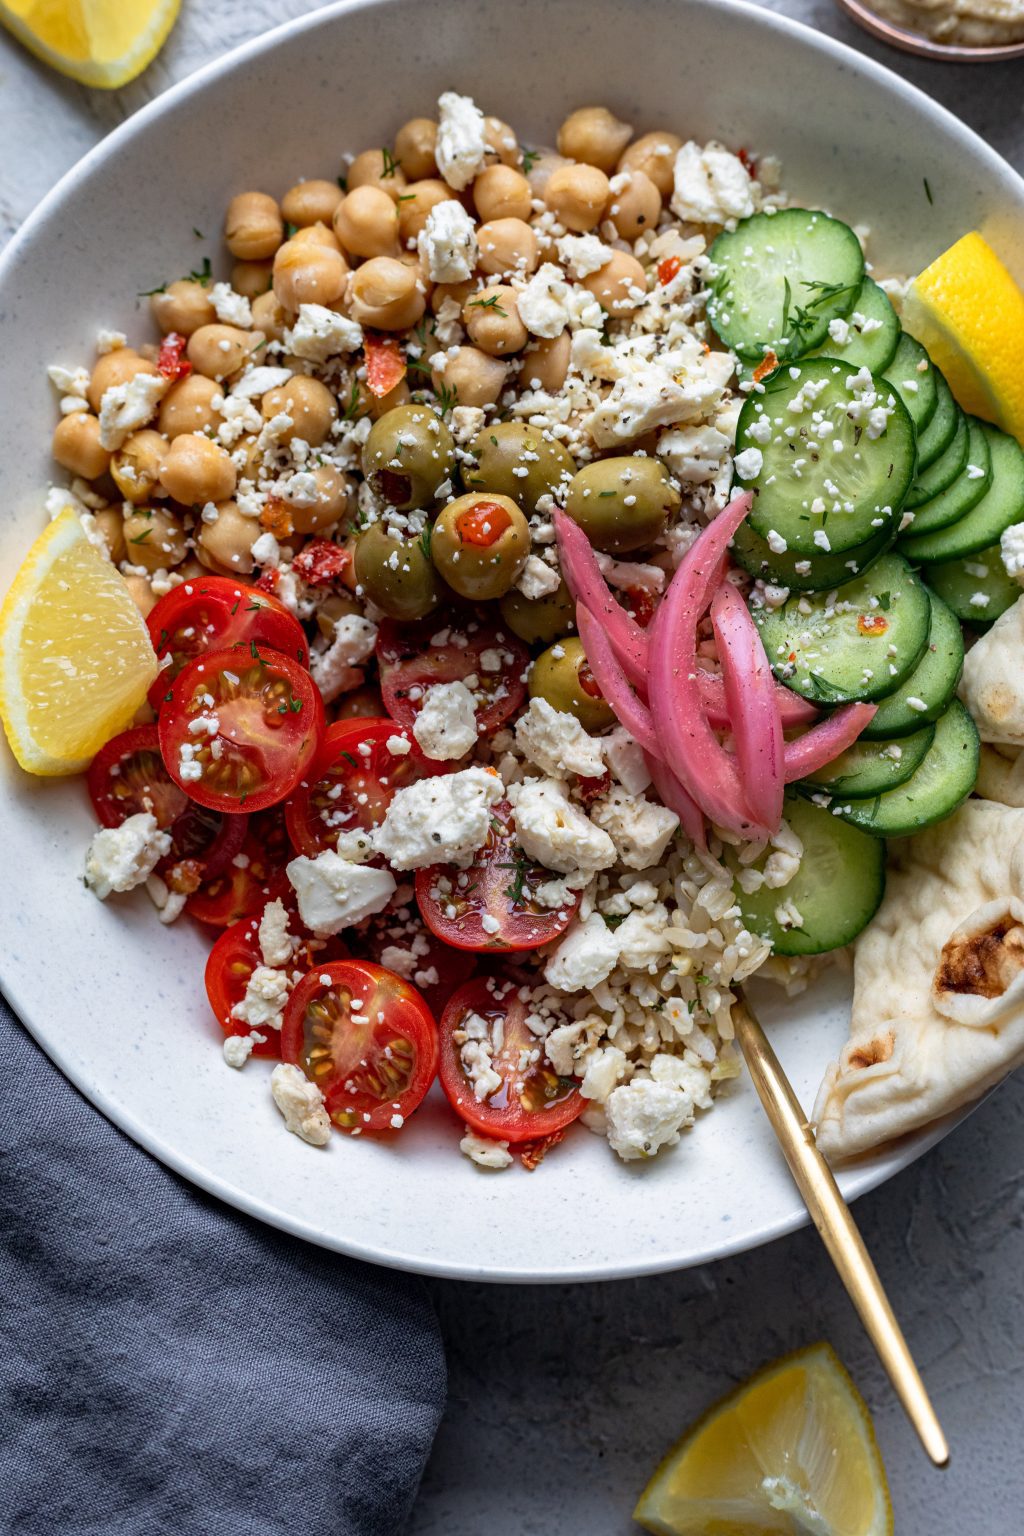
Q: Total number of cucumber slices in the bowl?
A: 15